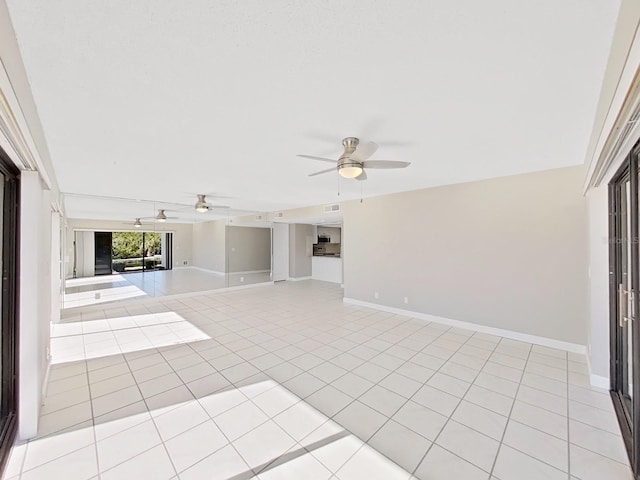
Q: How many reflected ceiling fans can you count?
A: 2